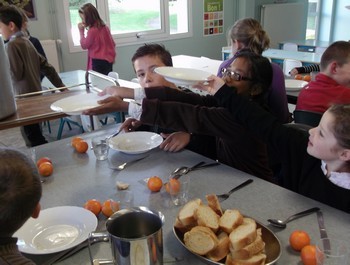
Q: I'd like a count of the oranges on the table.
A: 10